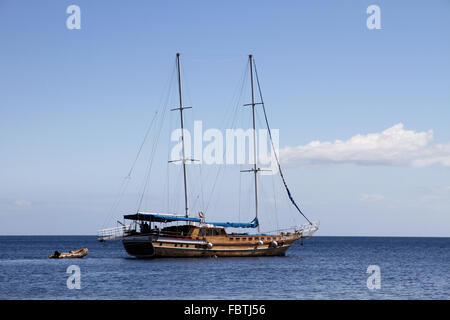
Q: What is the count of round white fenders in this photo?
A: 3